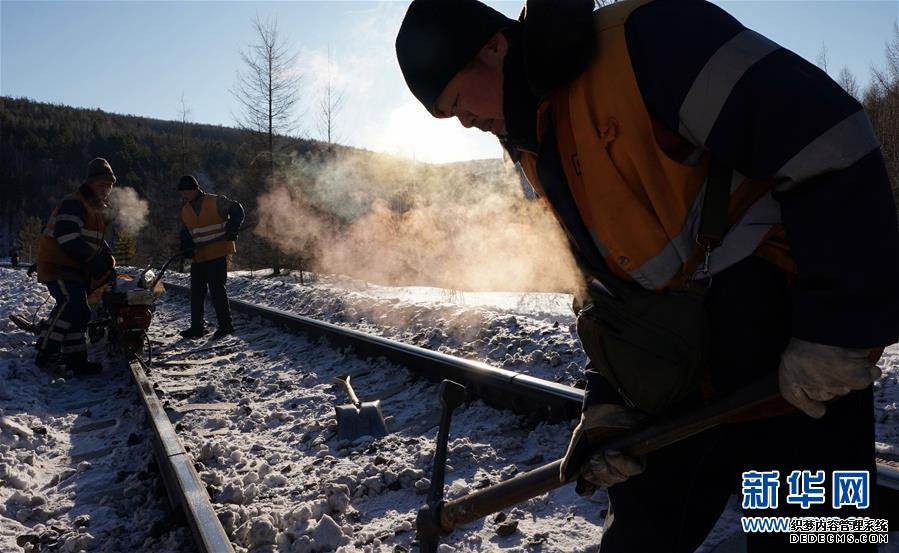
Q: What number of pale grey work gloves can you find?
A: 2